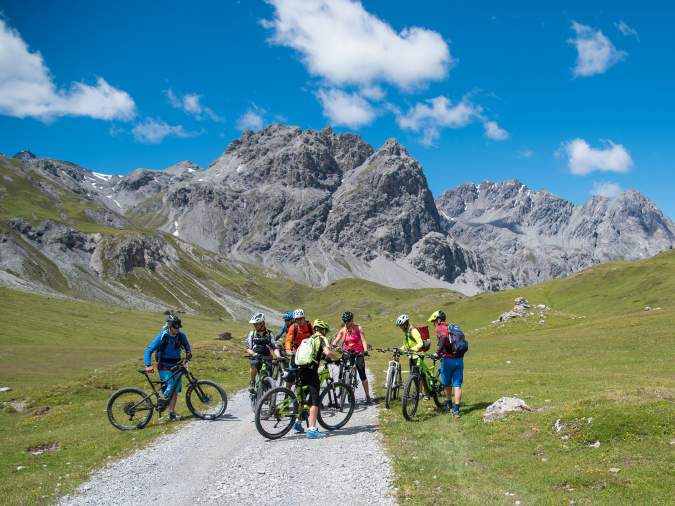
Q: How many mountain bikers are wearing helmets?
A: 8